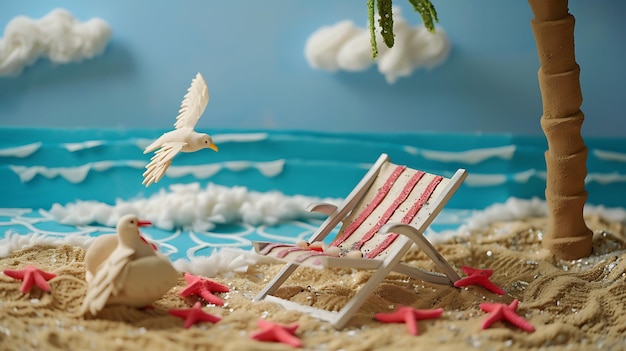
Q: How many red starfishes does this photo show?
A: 7